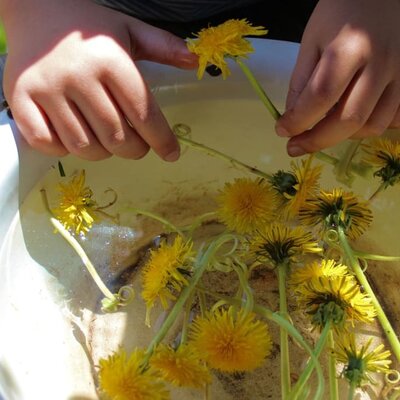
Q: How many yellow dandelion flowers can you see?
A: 14